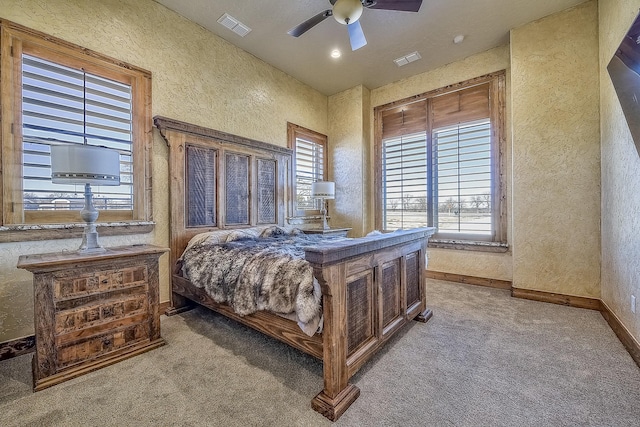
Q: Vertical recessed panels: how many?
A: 6